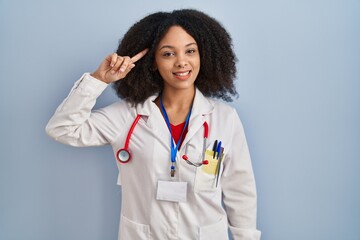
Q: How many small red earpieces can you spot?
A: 2